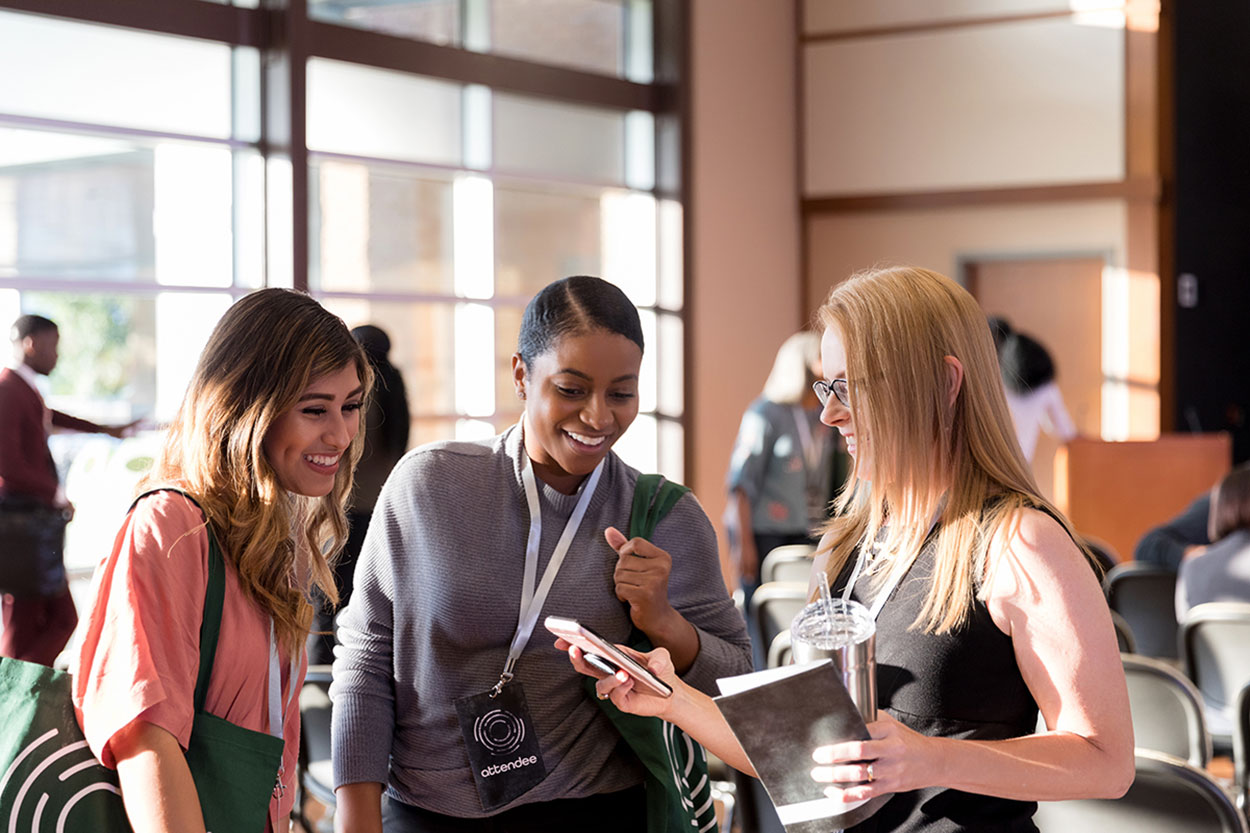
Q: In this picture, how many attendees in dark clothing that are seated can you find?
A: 2